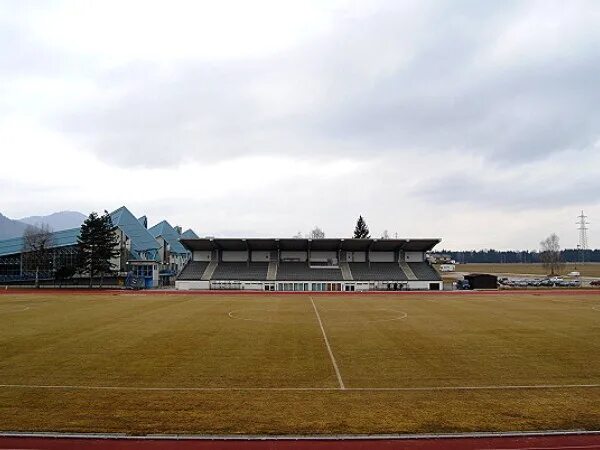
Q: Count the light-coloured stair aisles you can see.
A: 4